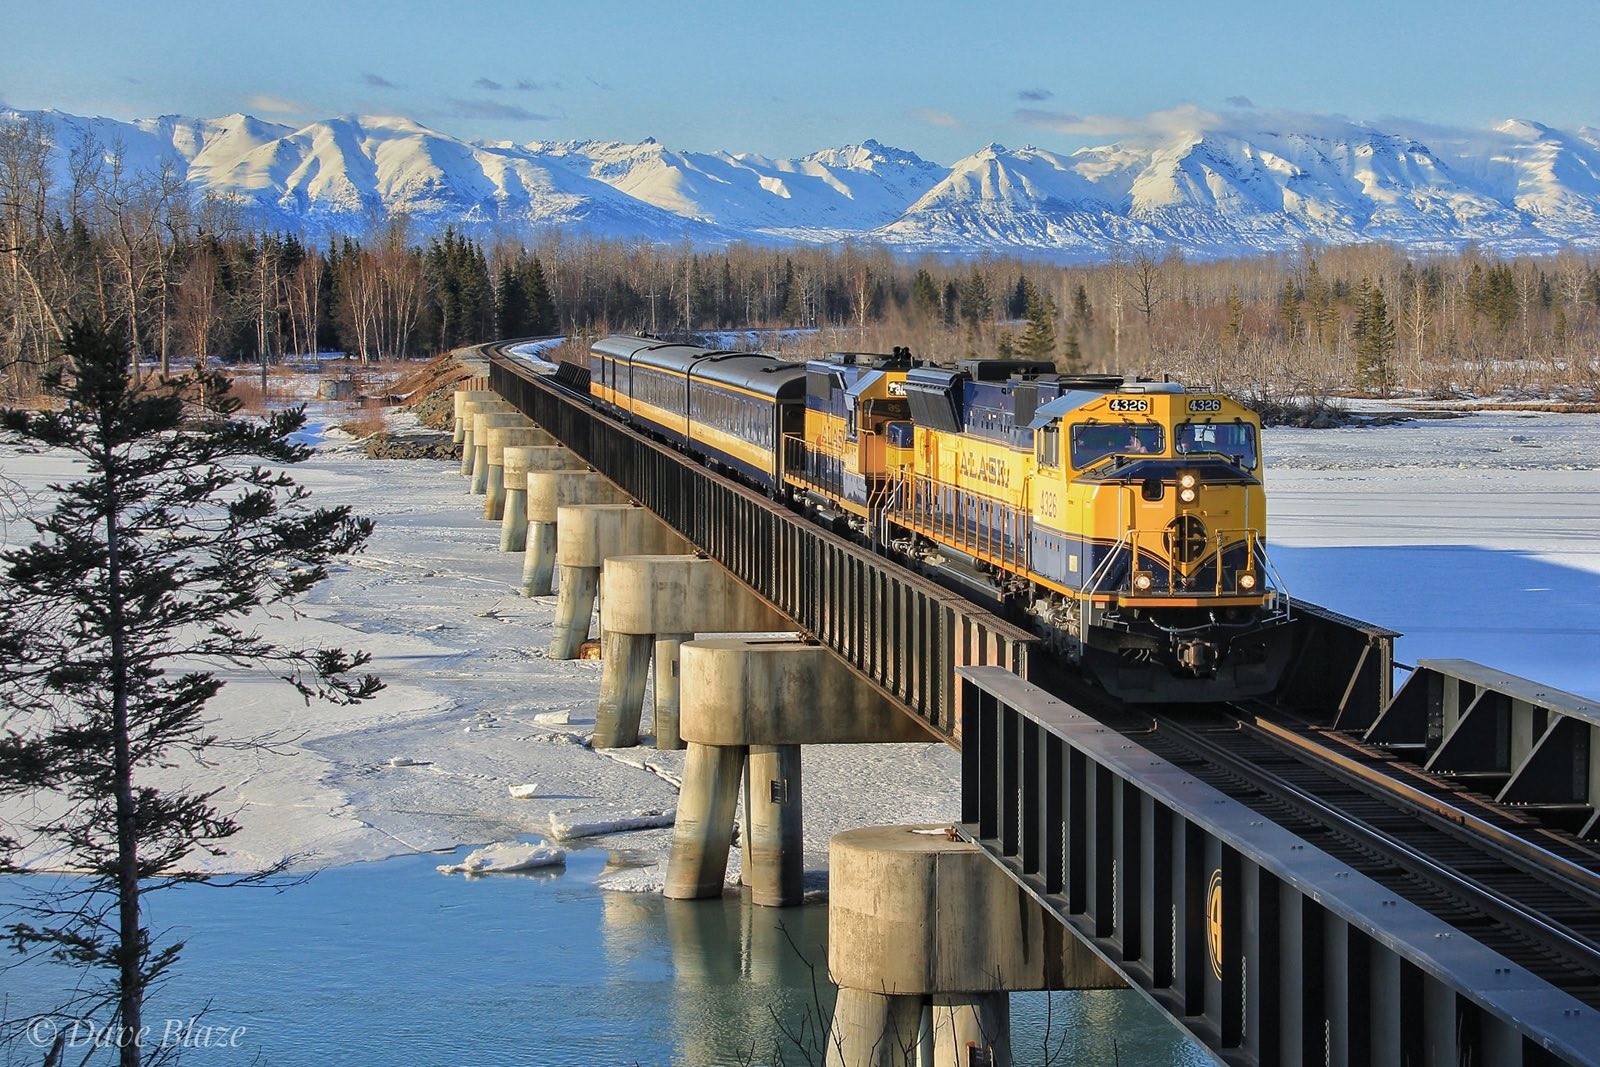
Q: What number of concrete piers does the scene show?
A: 10